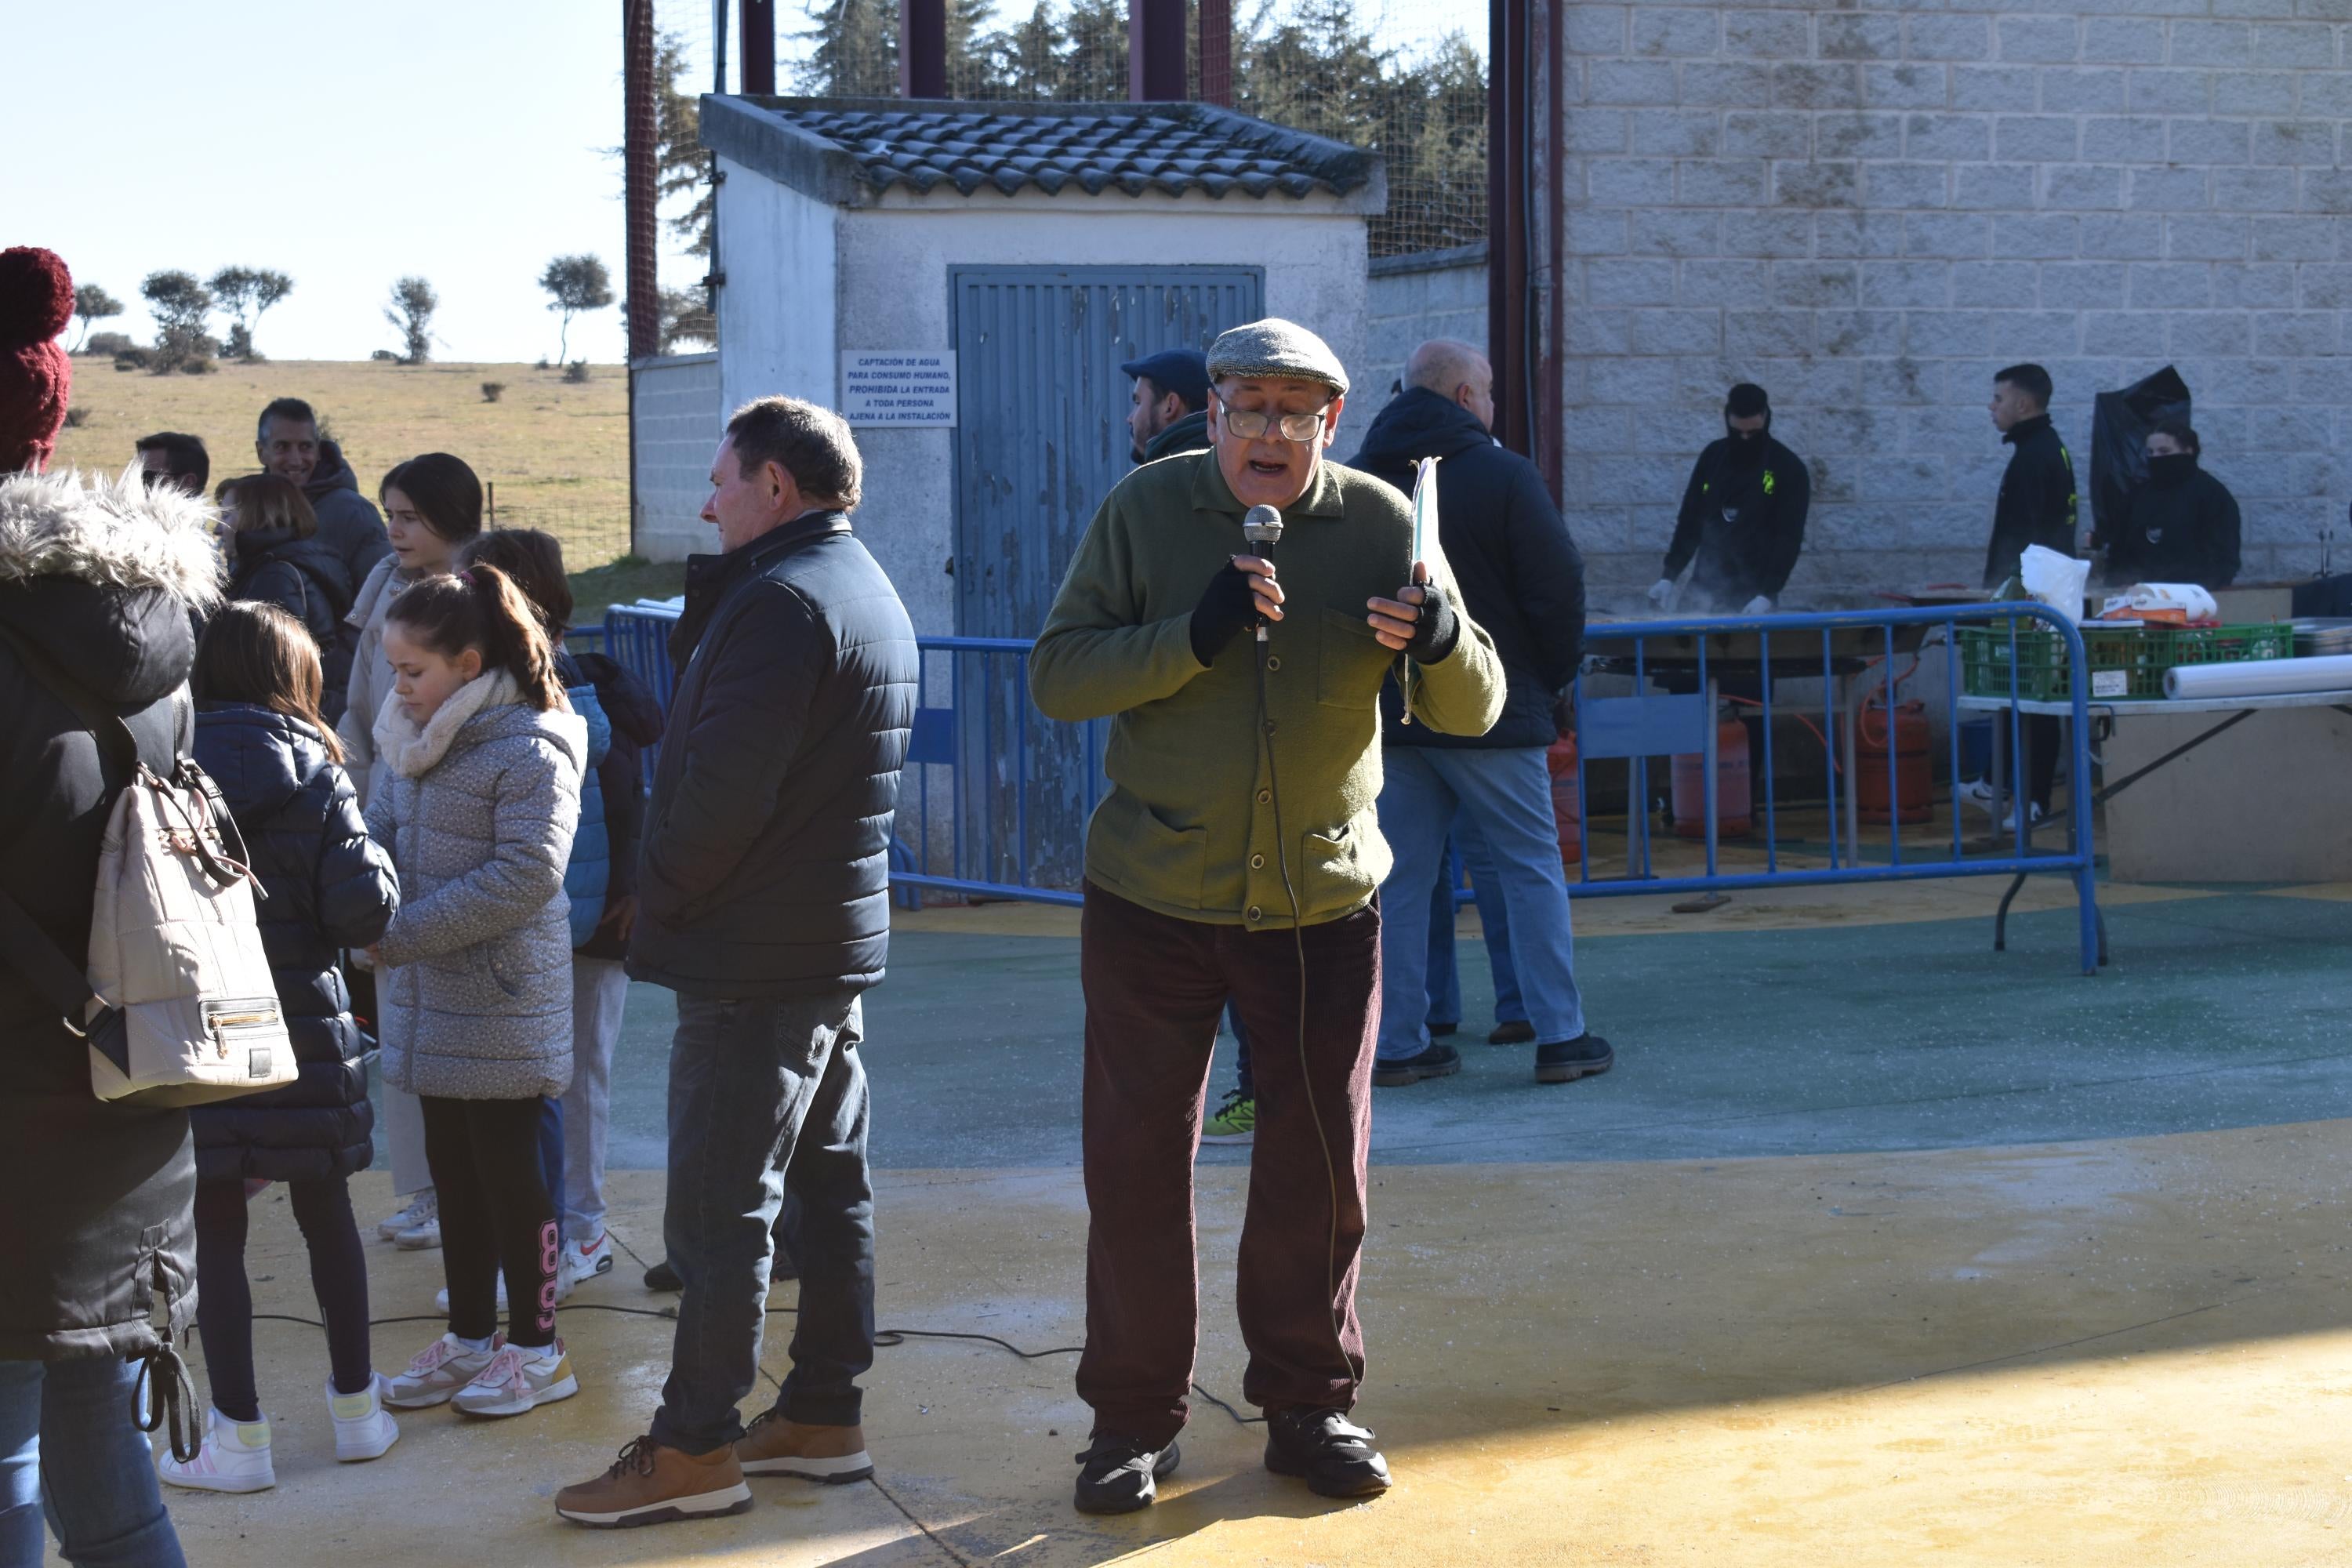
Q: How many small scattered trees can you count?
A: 5